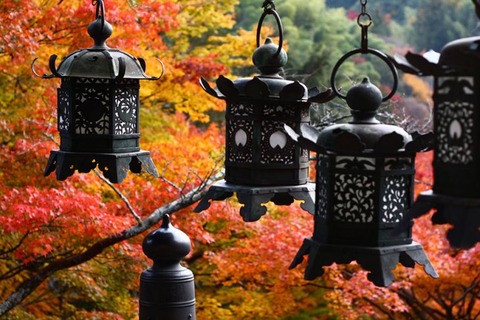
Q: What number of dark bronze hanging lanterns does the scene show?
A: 4